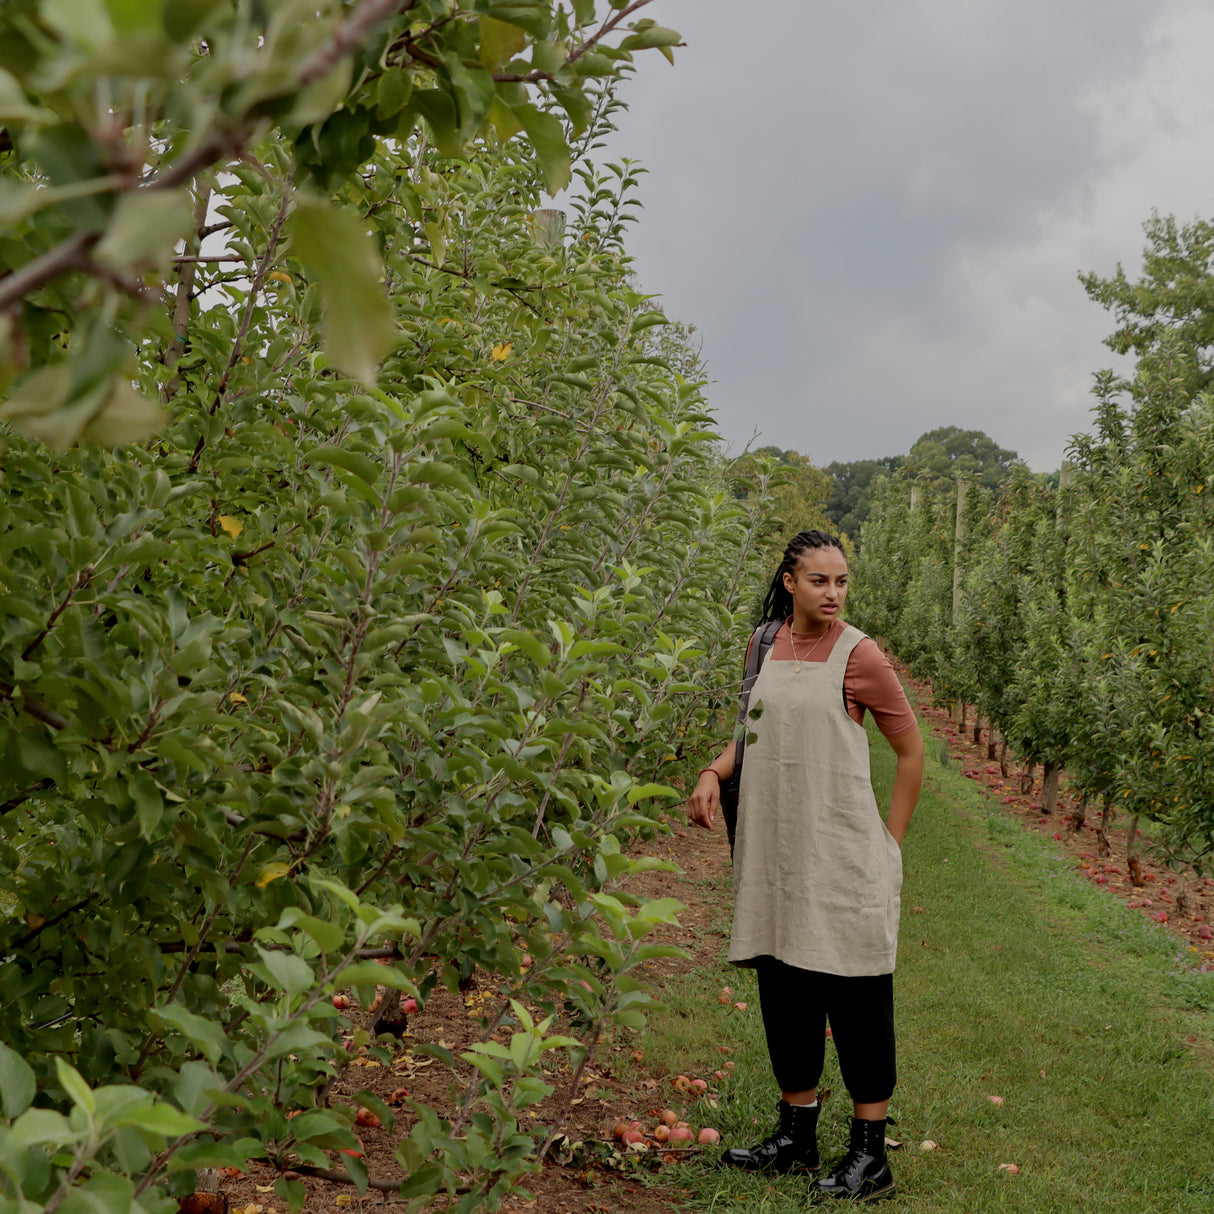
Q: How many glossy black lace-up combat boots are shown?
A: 2